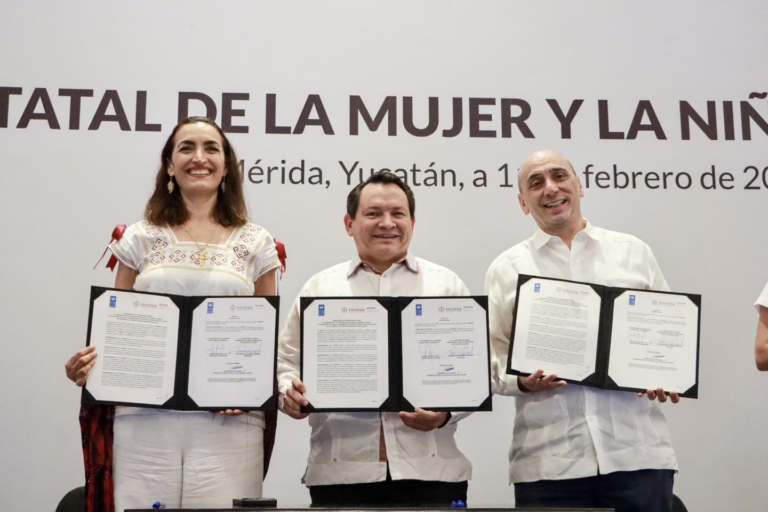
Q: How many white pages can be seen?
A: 6